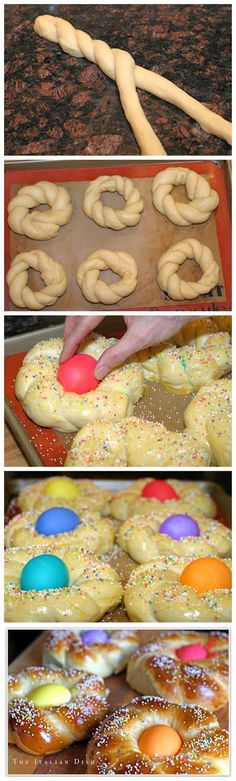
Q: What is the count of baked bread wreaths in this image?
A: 4